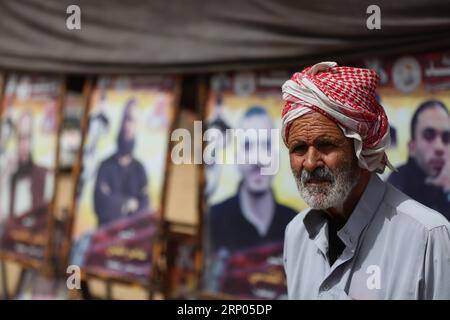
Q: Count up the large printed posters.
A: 4